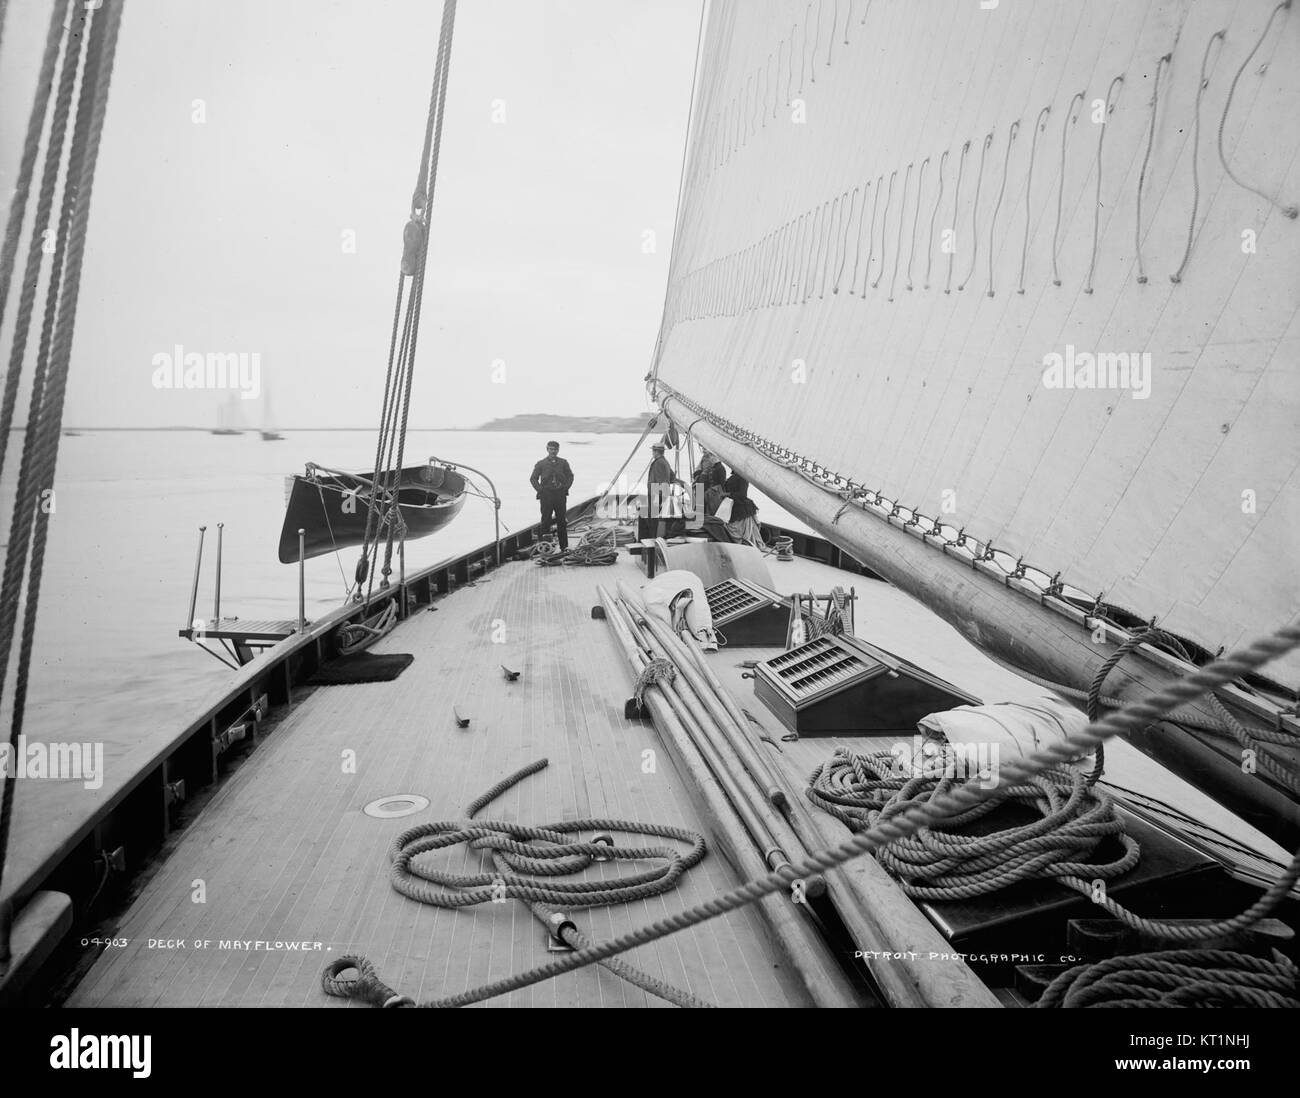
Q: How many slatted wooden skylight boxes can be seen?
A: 2